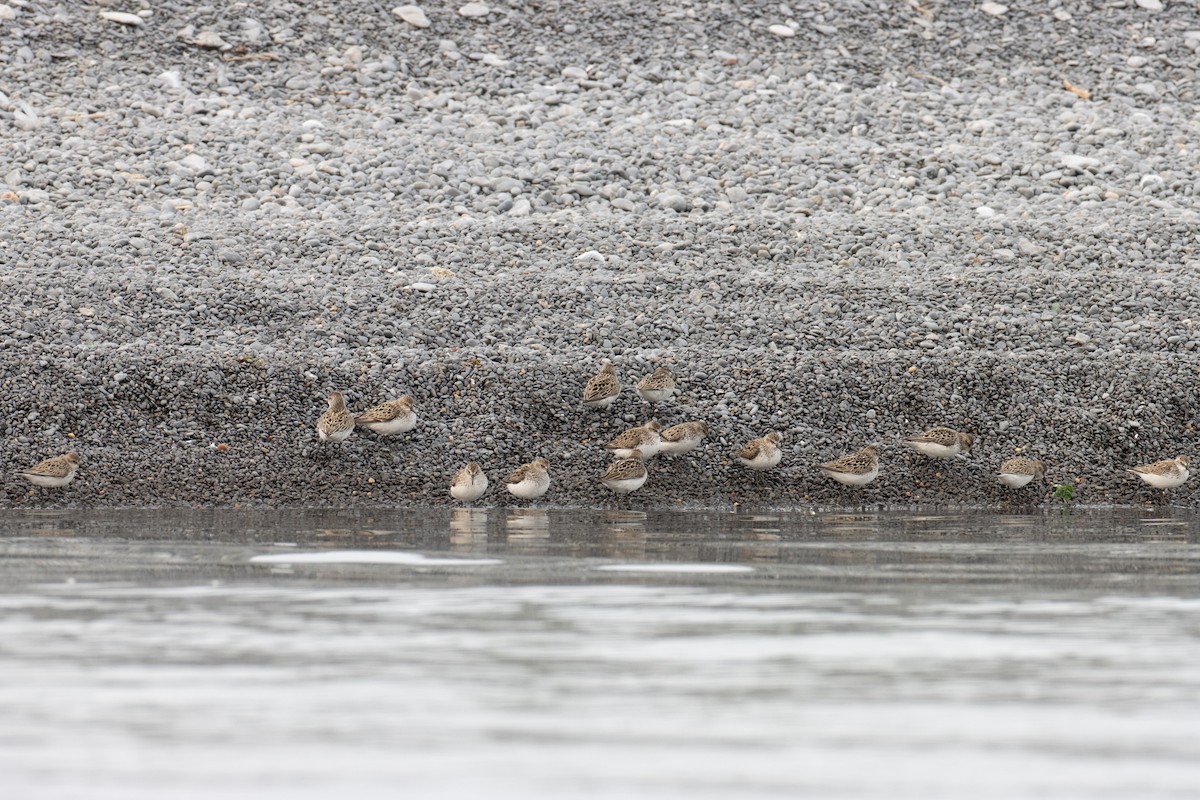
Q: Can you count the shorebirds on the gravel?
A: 15